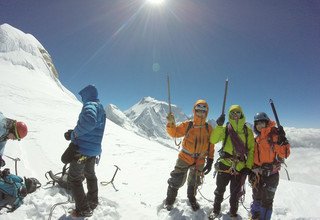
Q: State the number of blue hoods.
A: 1